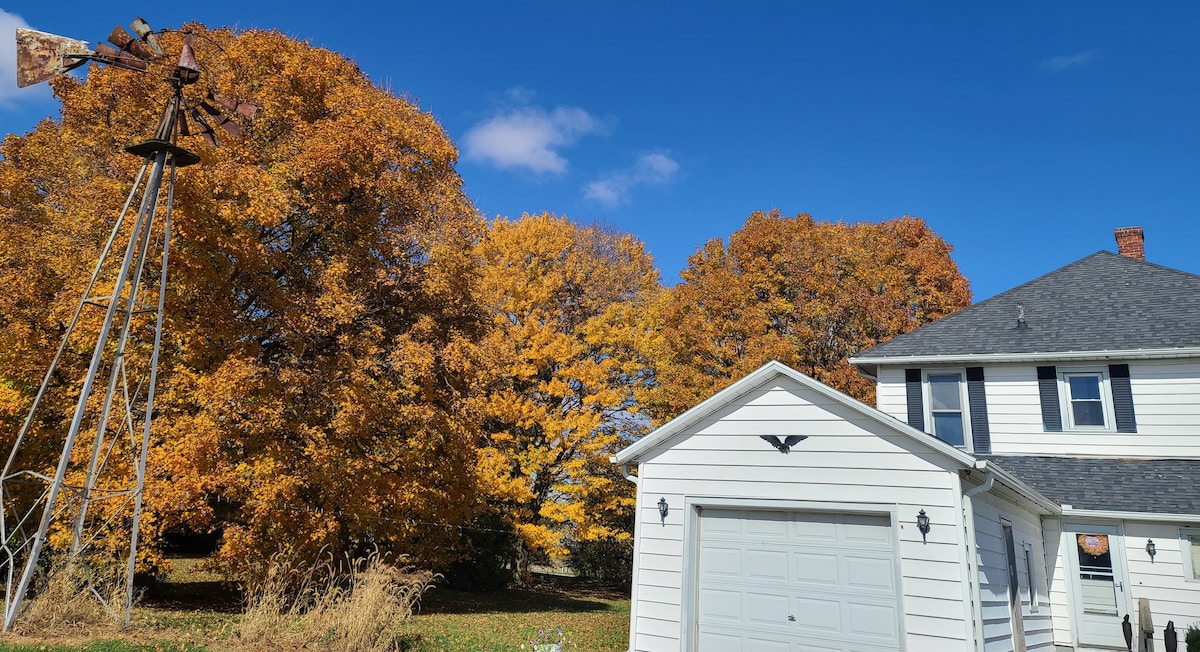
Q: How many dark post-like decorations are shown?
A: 2